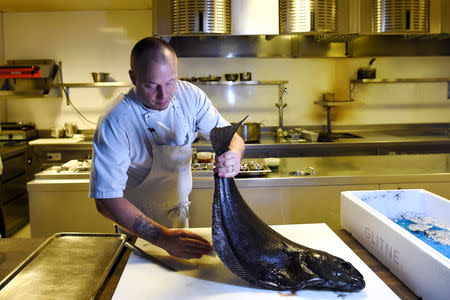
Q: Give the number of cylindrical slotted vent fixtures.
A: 3